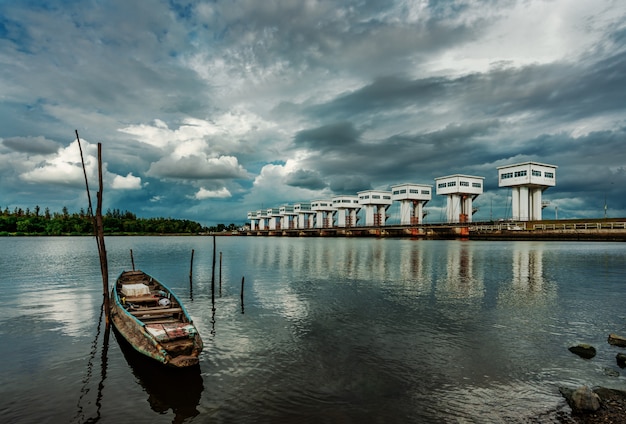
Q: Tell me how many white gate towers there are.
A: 11